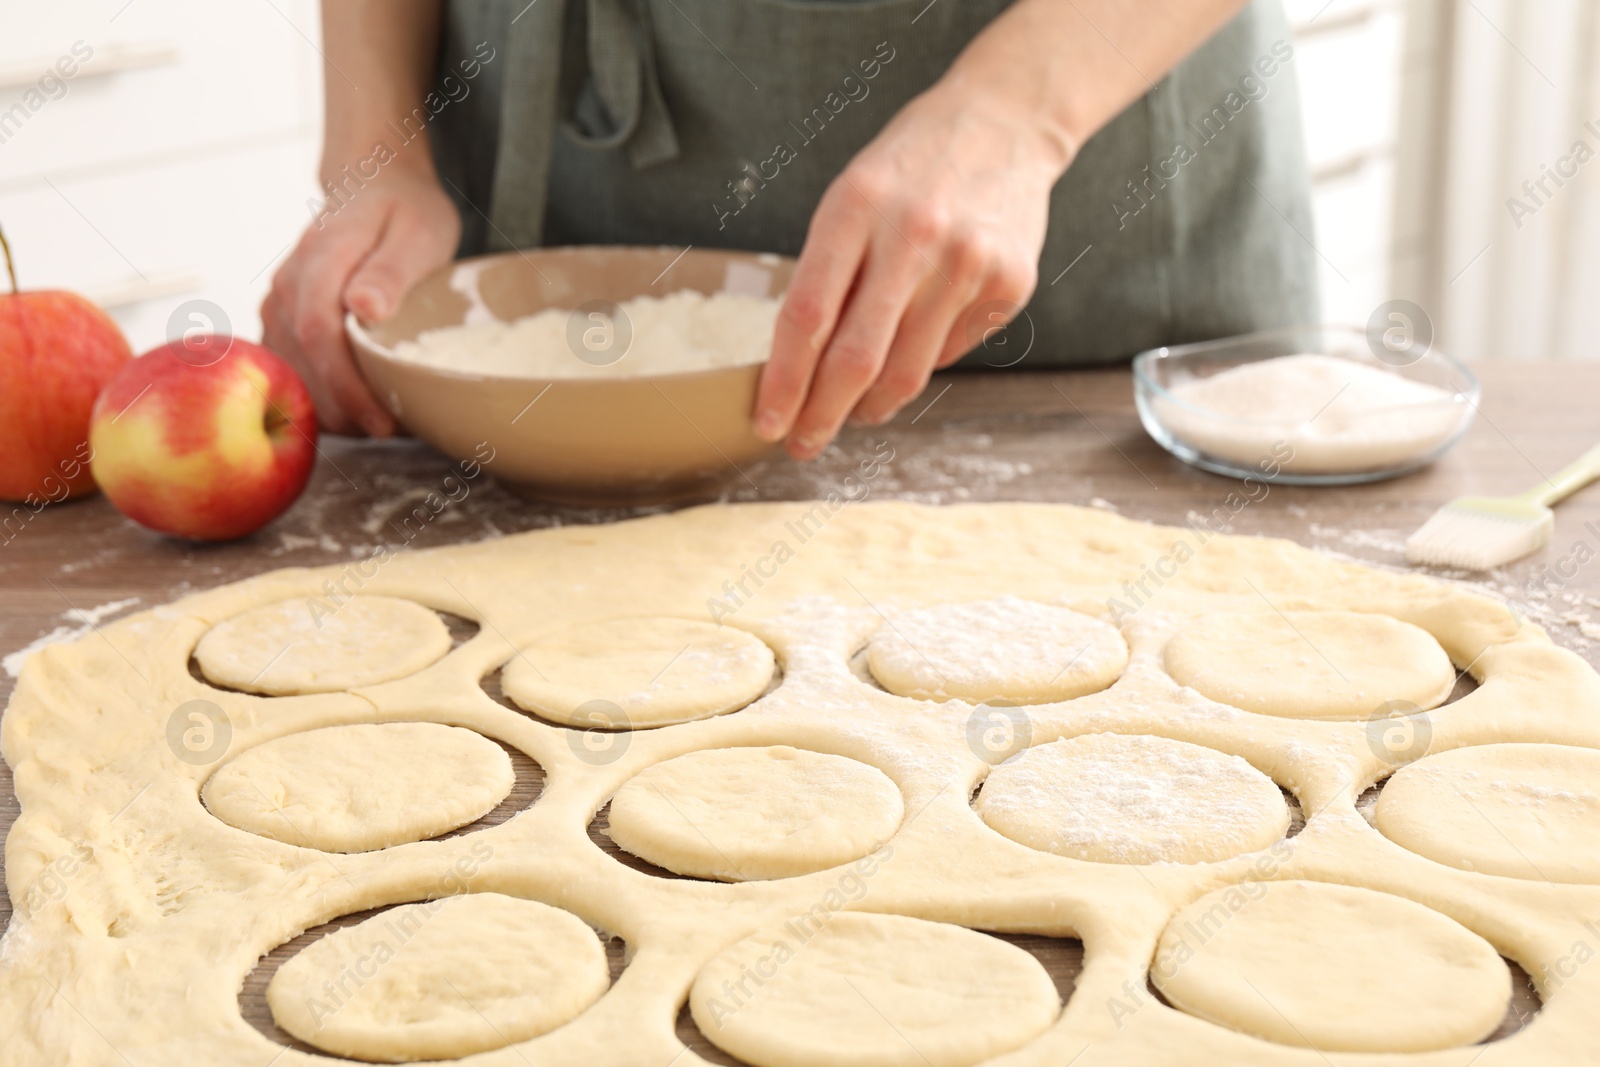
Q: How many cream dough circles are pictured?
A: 11